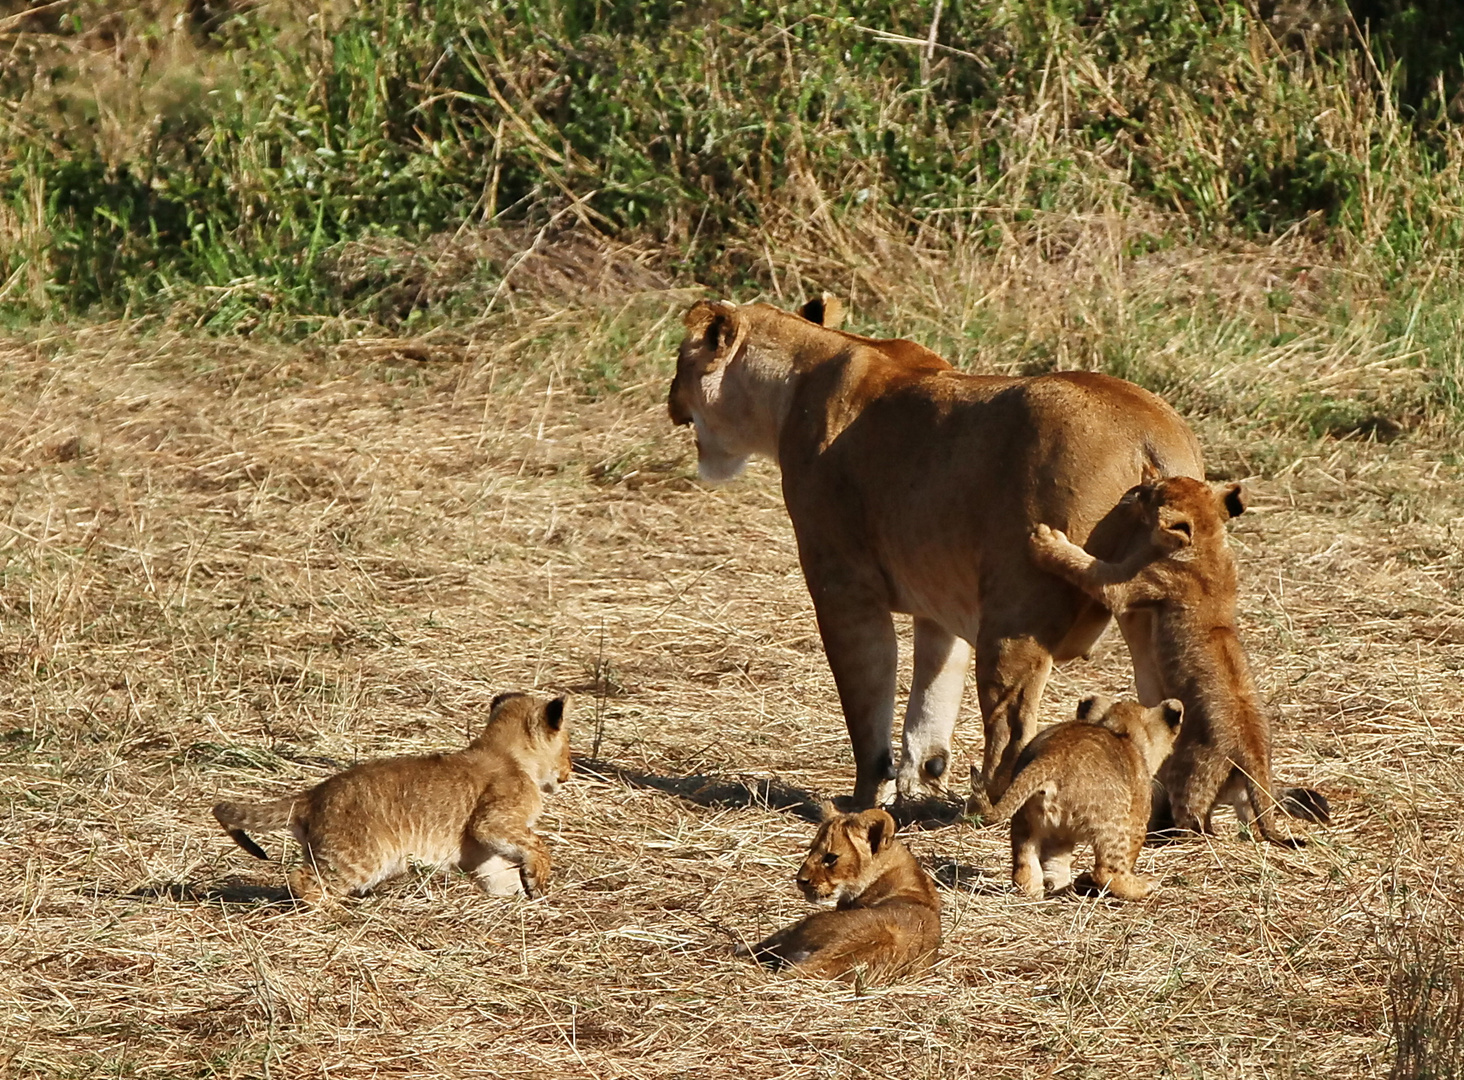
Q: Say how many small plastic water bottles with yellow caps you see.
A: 0